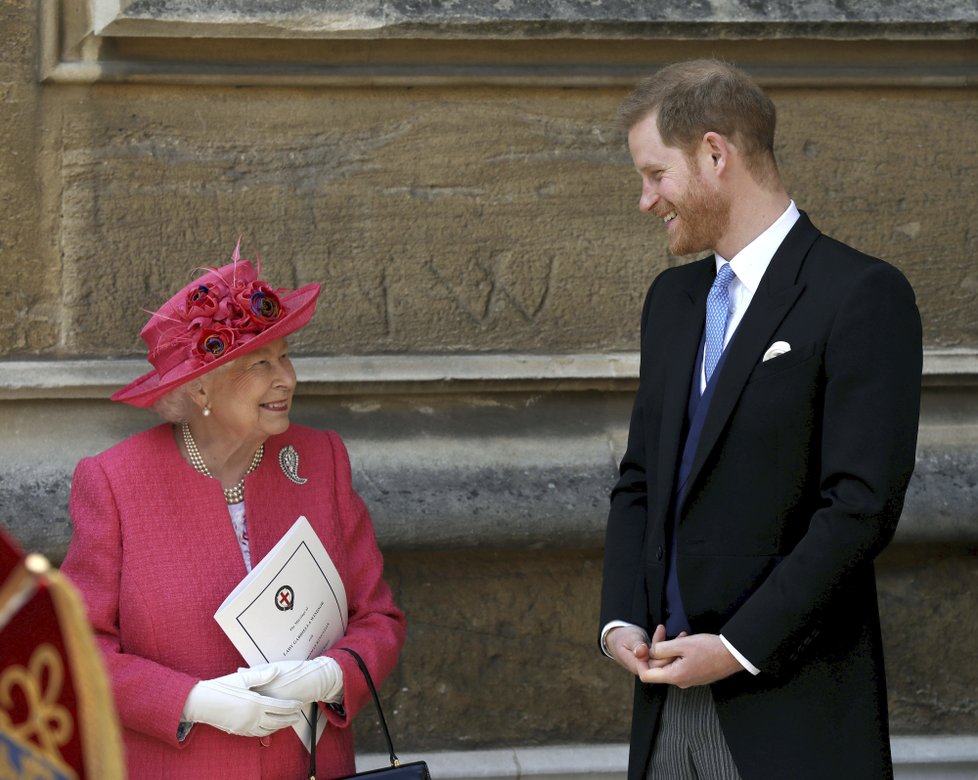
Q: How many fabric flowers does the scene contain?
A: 3